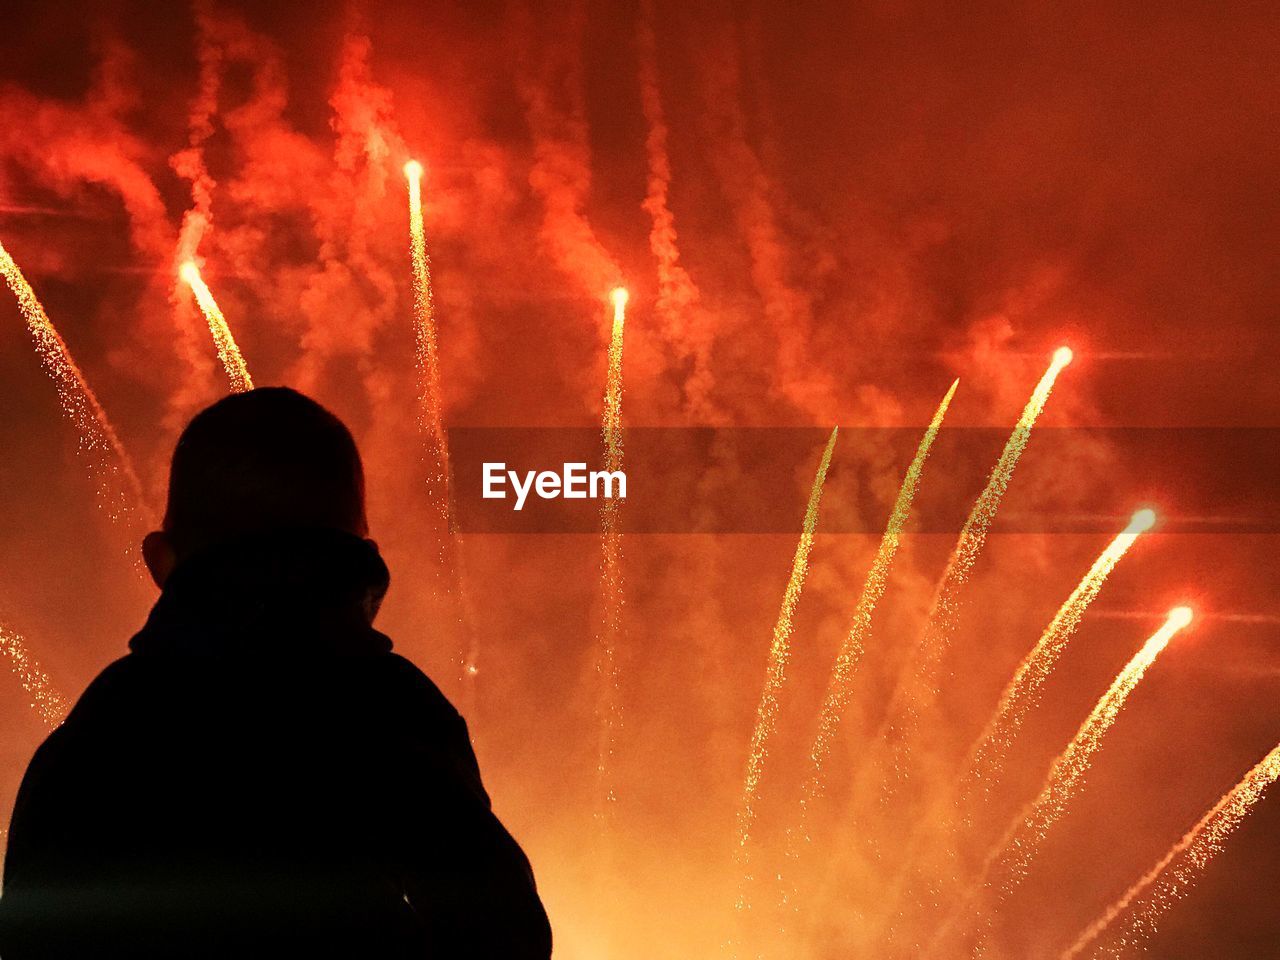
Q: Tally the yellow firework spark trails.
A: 11